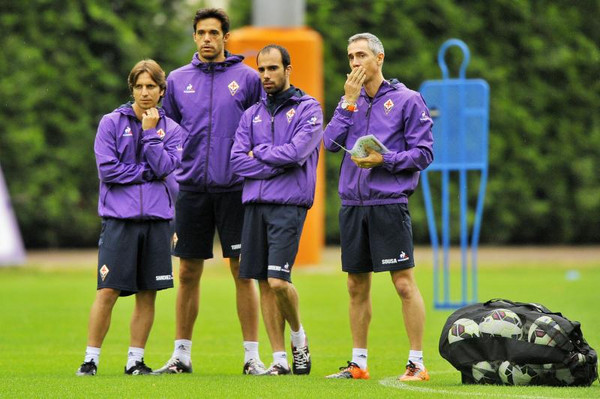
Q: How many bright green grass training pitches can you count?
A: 1